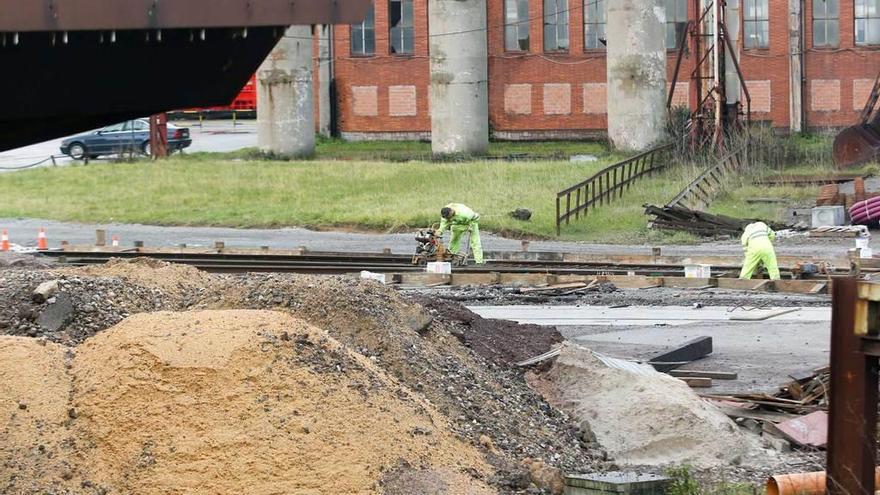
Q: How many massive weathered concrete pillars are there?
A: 3